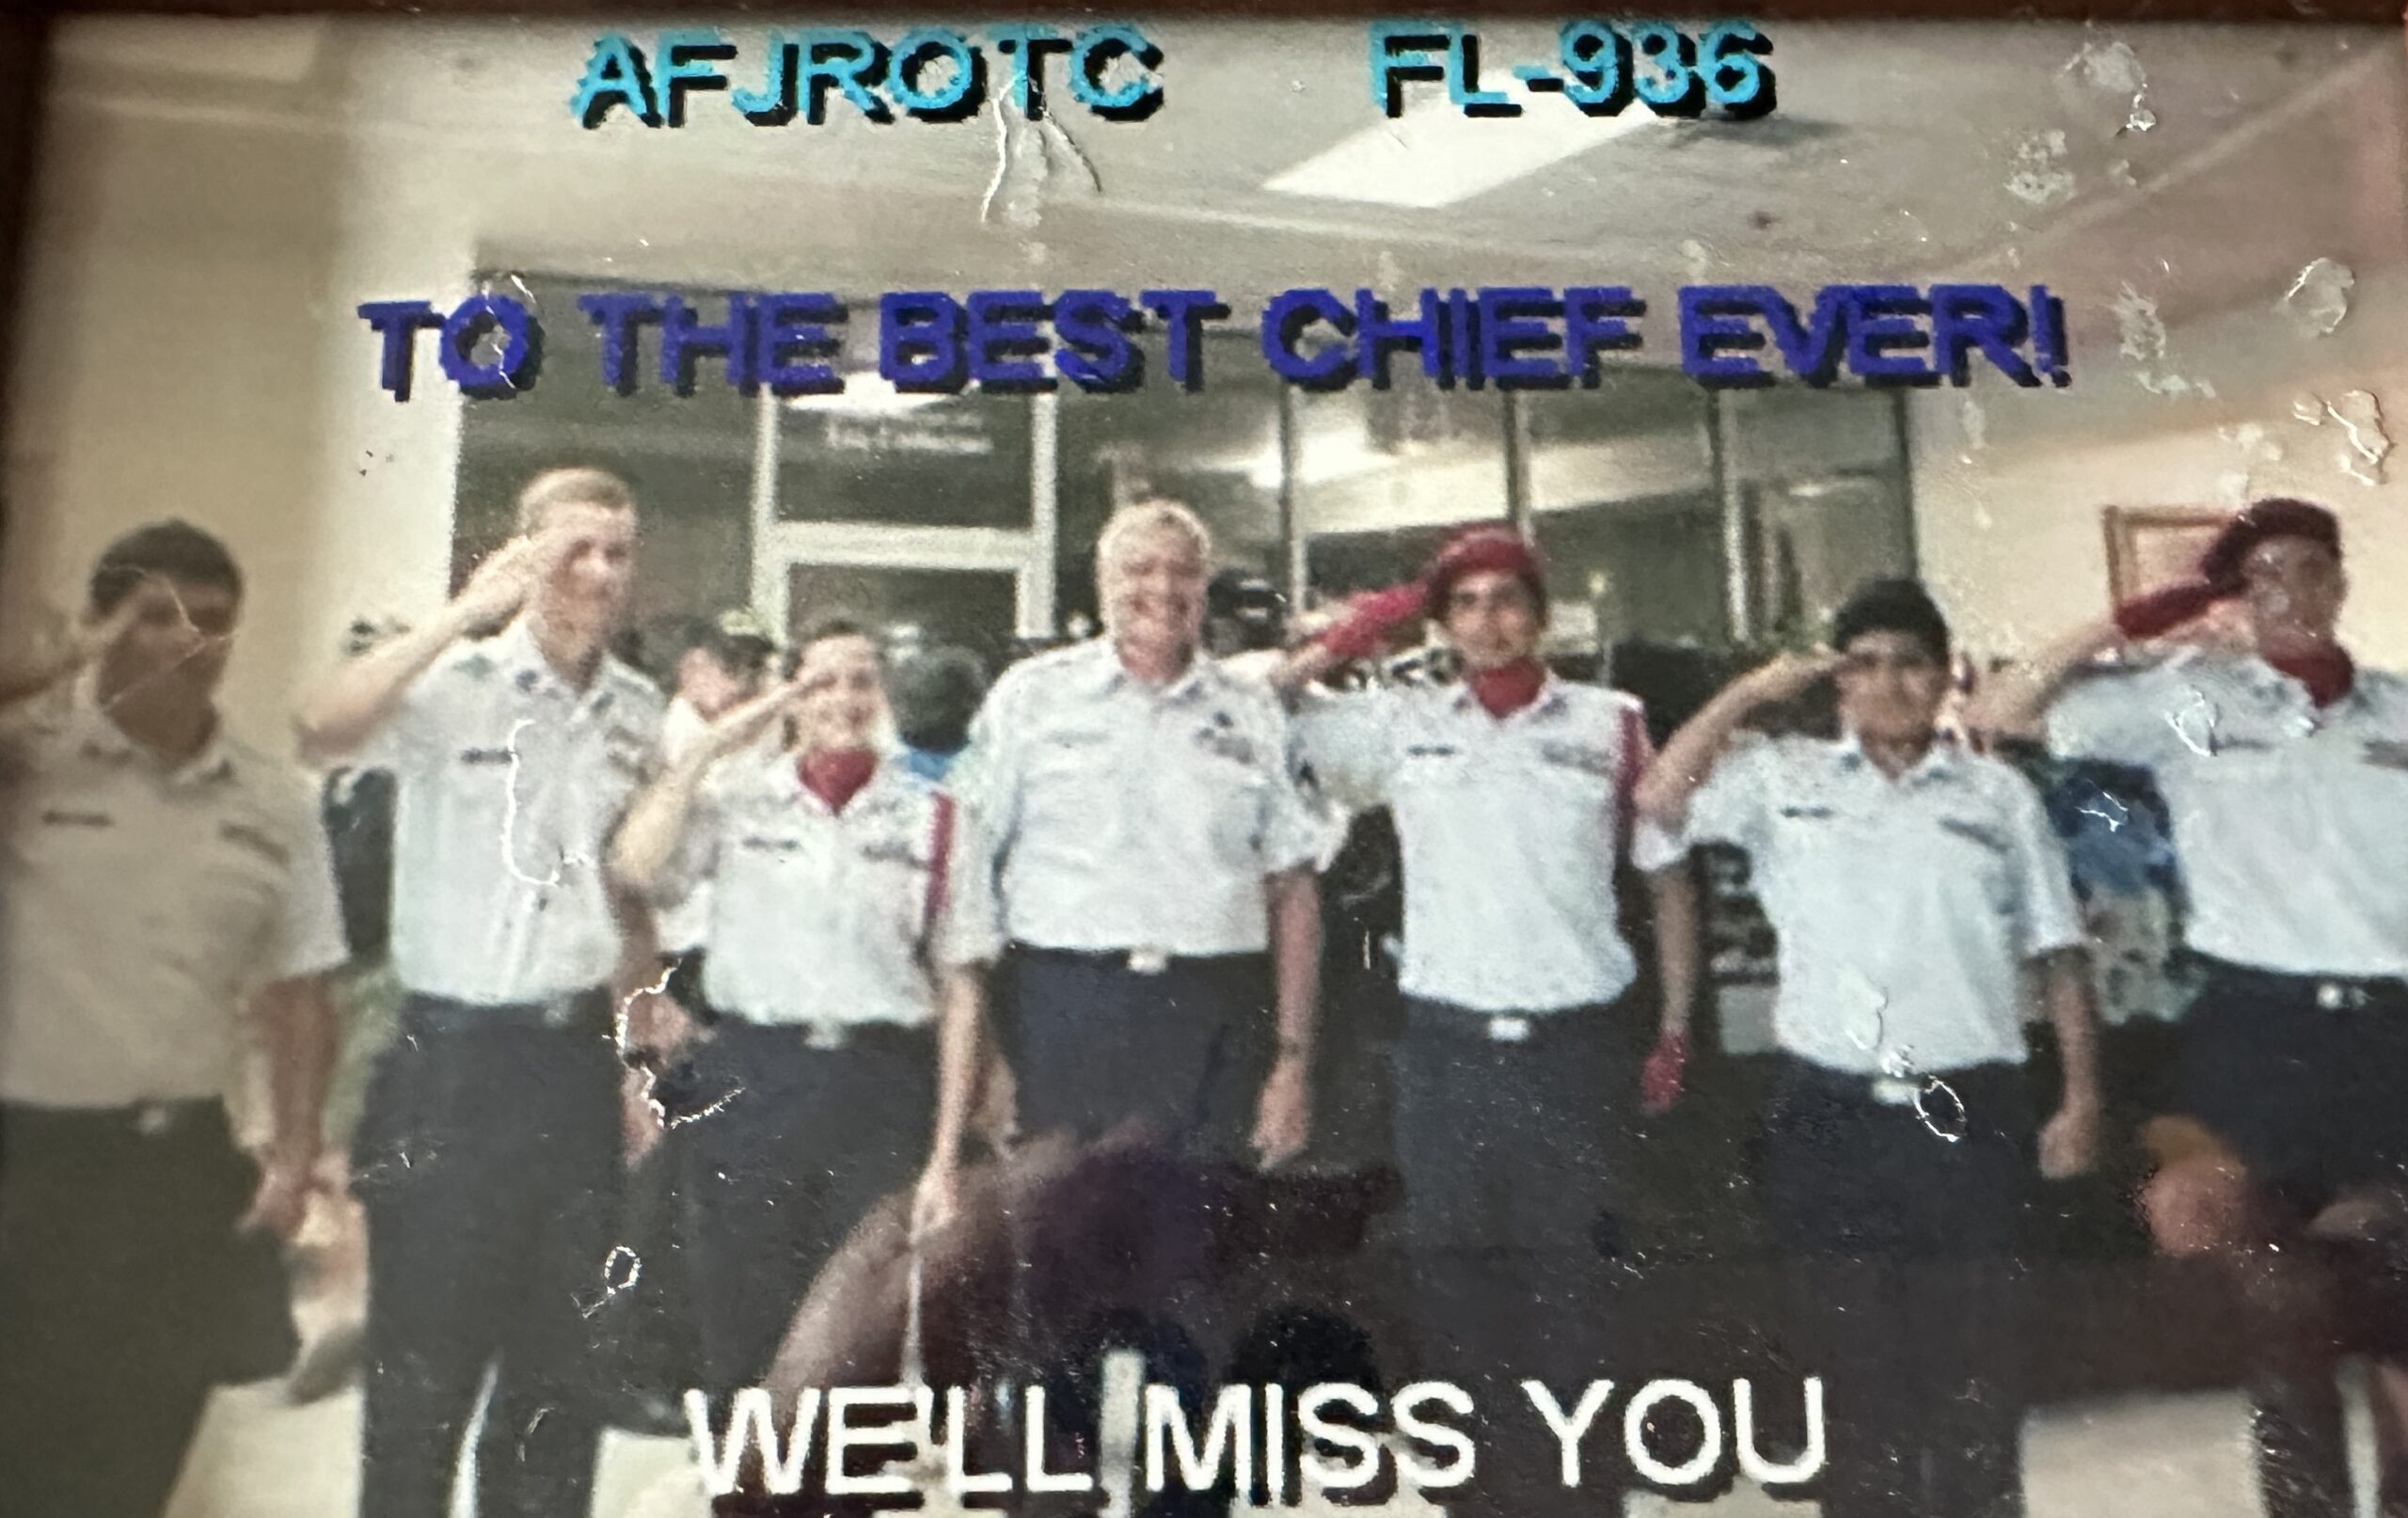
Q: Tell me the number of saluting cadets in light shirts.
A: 6